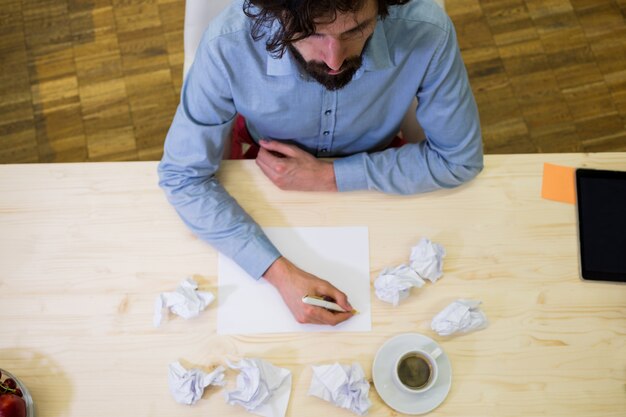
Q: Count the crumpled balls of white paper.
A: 7